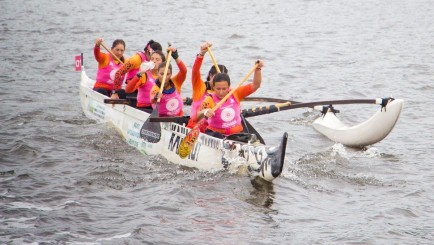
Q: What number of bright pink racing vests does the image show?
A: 6